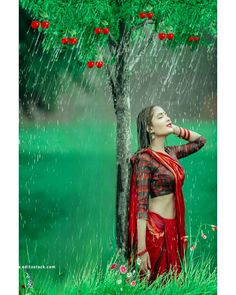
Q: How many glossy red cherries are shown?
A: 14